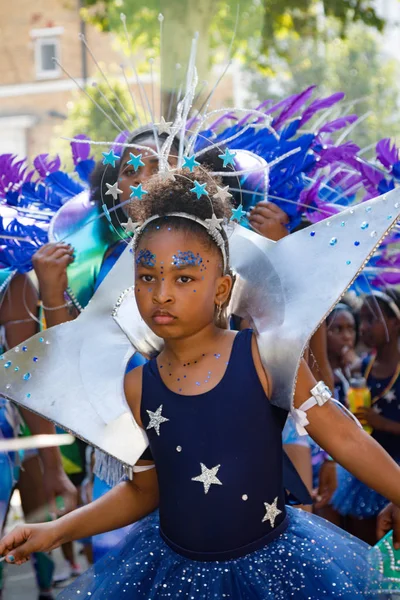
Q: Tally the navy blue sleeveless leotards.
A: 2